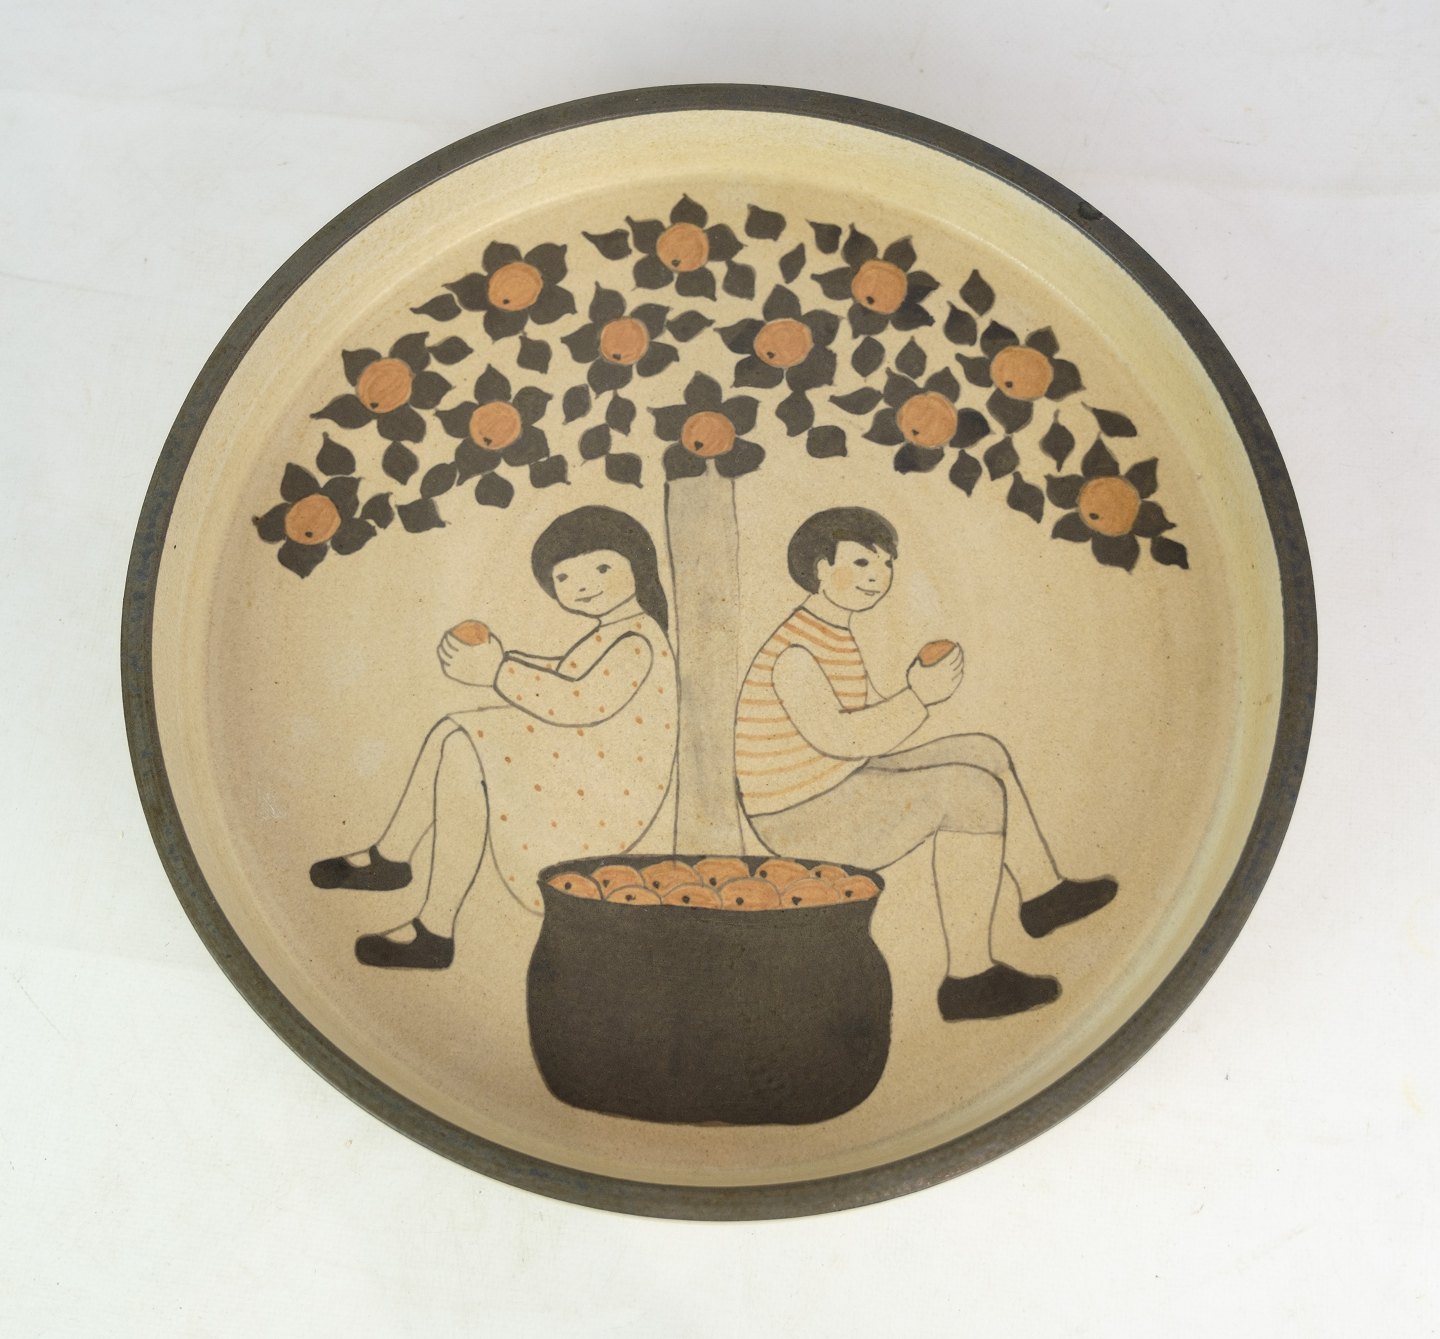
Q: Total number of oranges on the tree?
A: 12